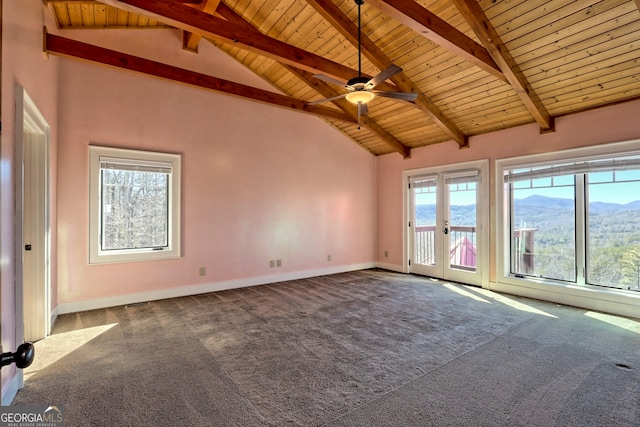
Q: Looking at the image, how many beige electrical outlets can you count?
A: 5